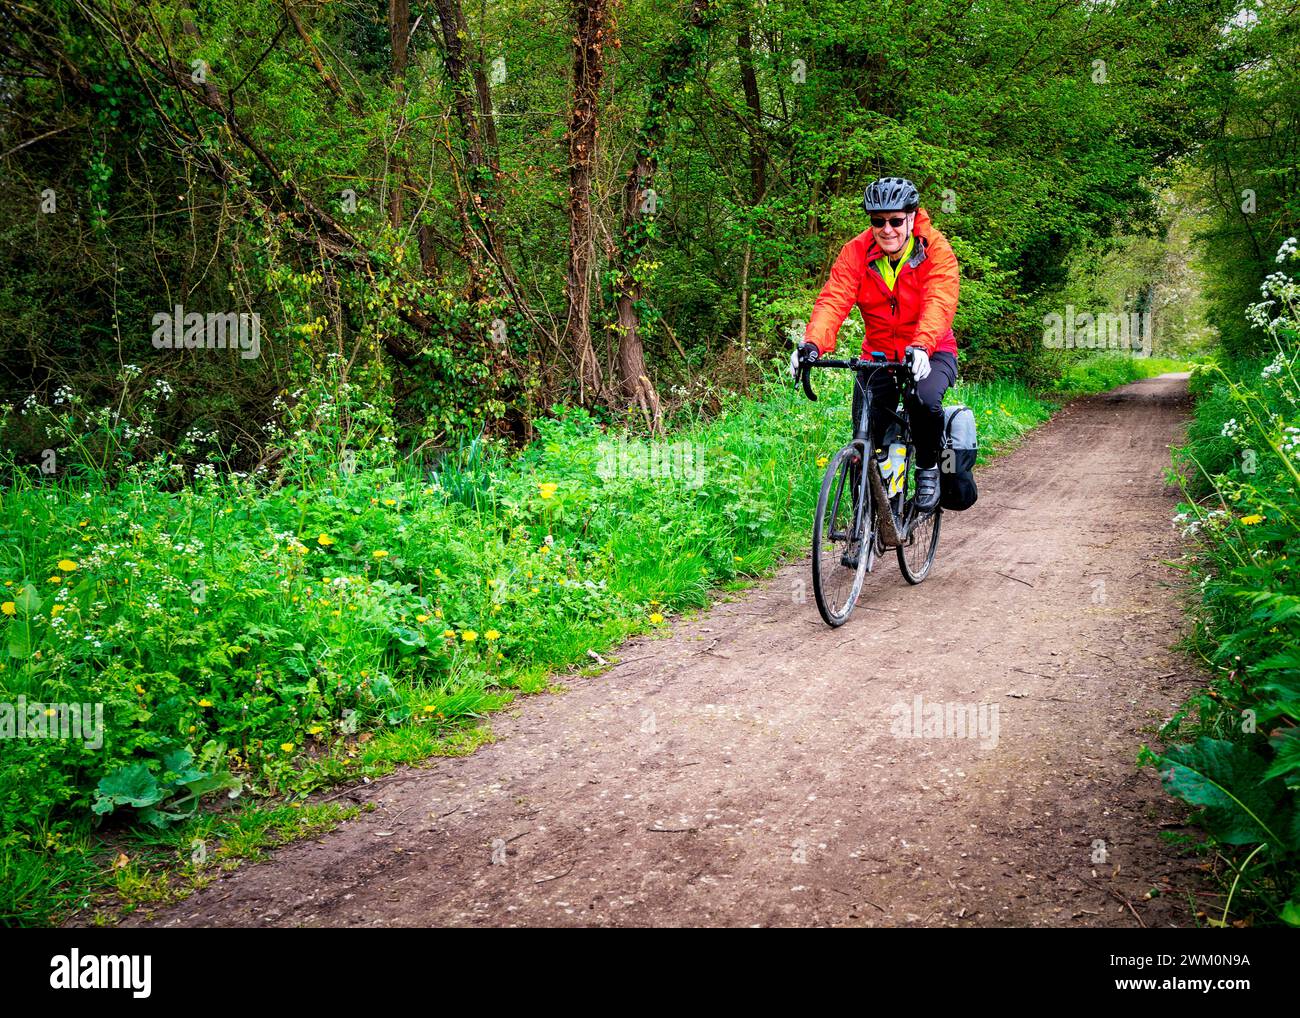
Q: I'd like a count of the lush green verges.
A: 2